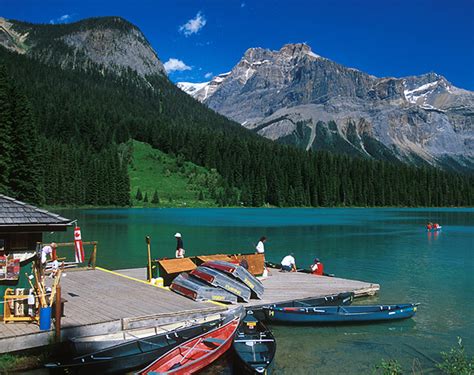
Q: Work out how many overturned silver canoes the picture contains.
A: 3